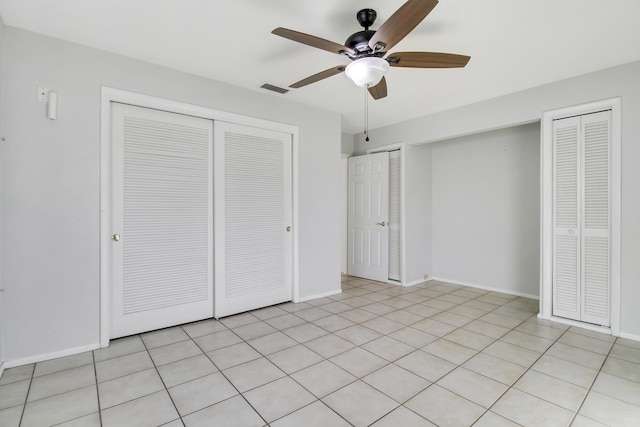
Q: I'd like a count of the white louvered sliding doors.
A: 2